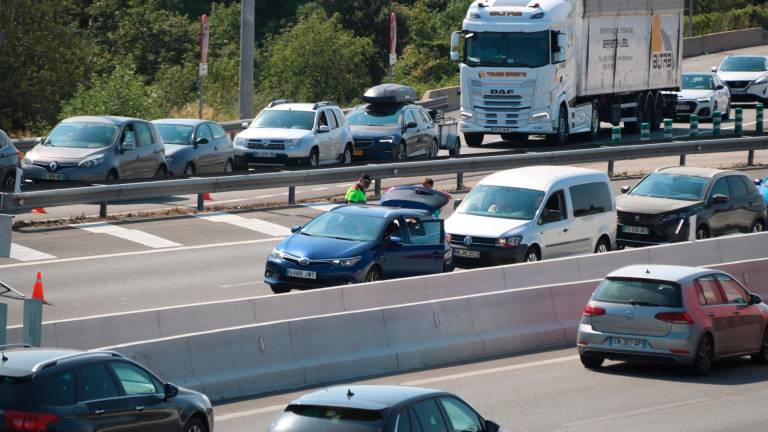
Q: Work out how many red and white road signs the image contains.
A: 2